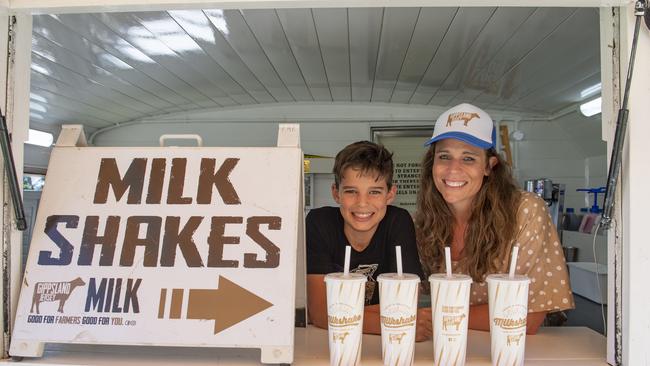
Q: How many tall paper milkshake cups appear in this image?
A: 4